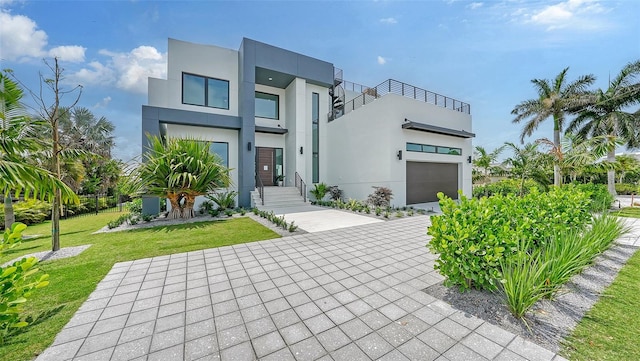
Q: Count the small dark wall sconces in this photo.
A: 4